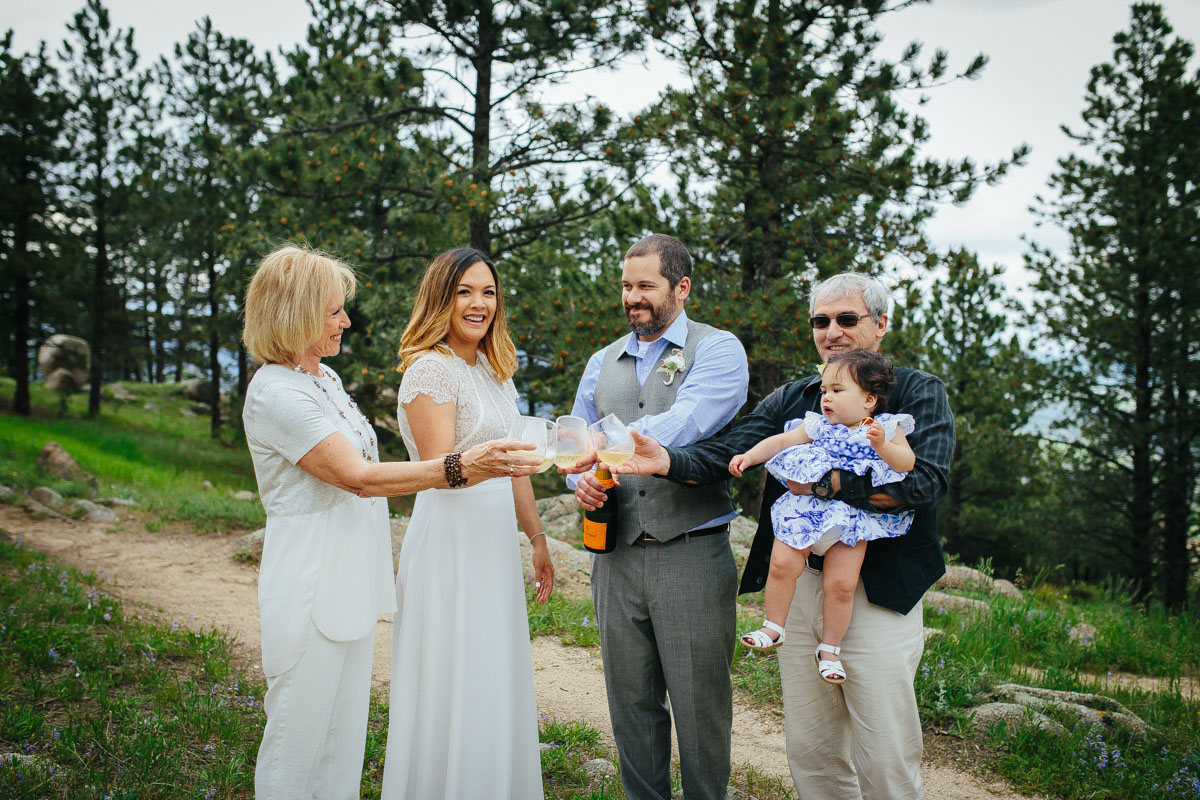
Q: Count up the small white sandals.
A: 2